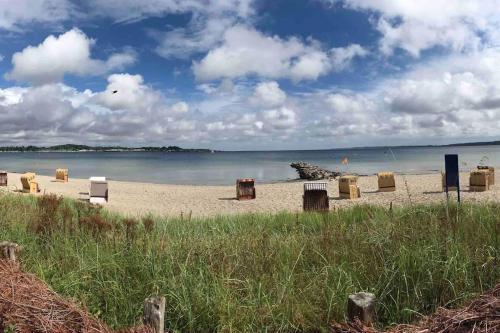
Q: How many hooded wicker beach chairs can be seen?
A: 11